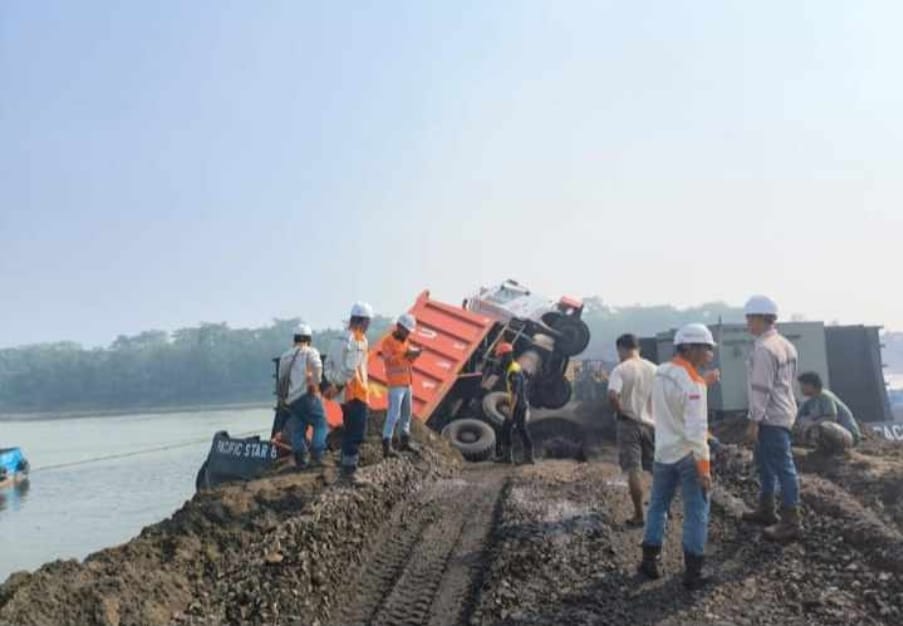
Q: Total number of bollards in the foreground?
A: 0